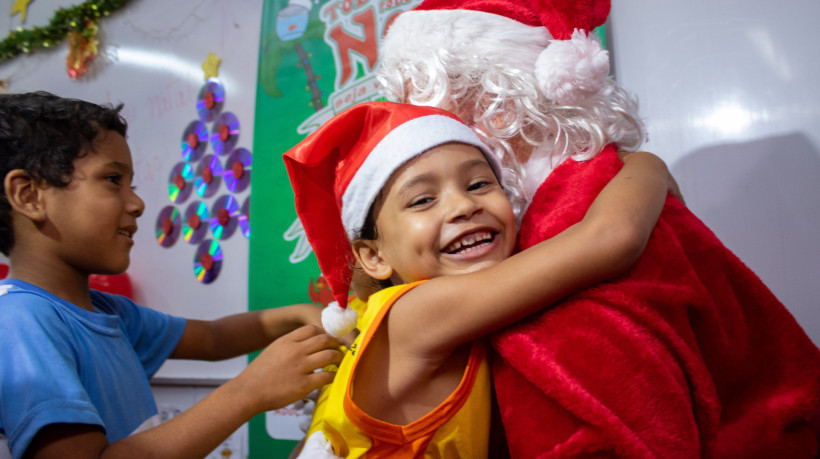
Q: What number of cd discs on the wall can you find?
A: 11